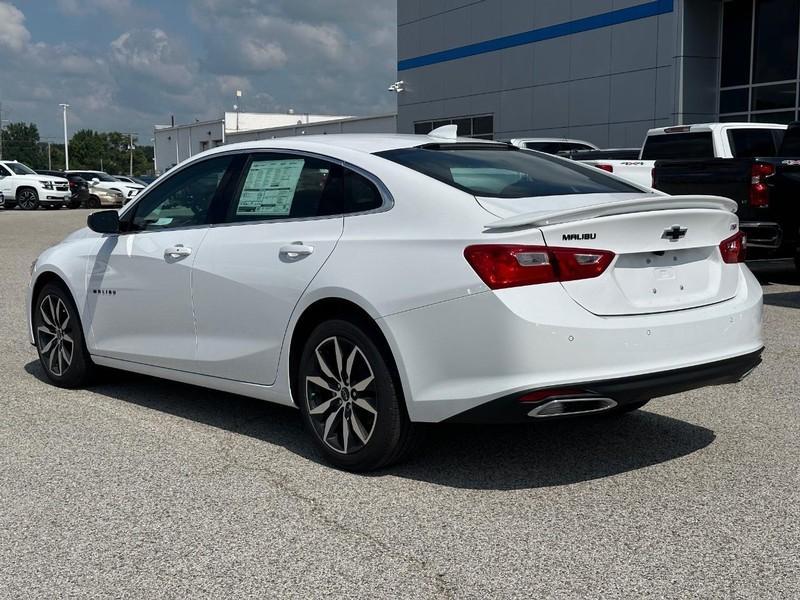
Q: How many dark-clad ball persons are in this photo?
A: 0